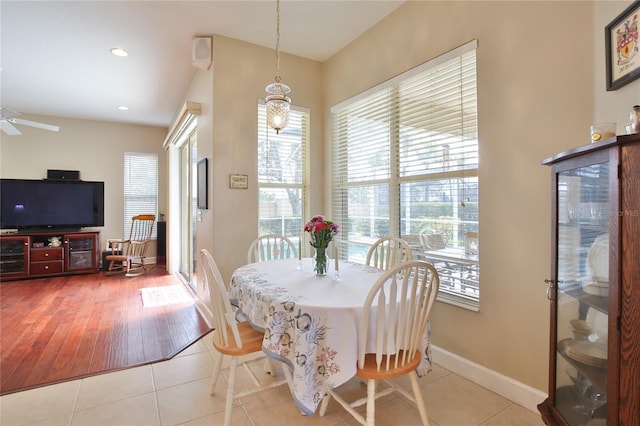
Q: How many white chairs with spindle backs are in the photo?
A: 4